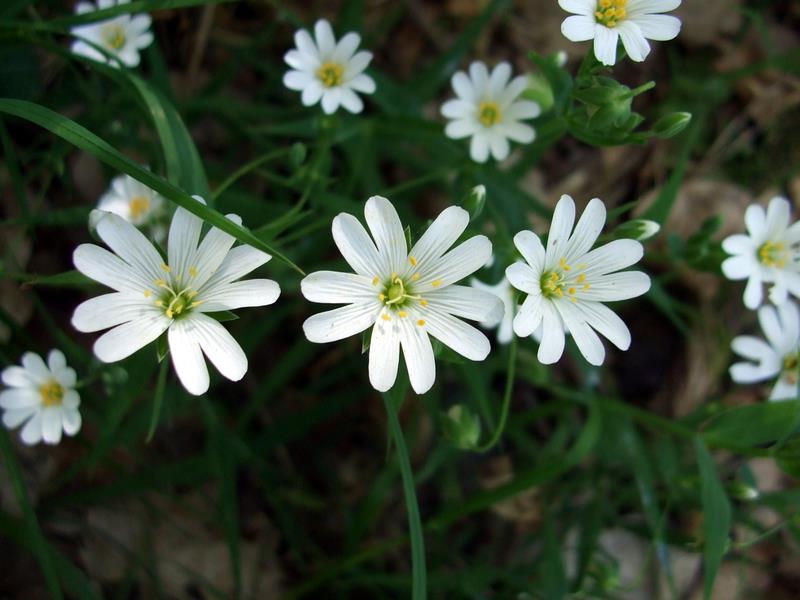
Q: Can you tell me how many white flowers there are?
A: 12